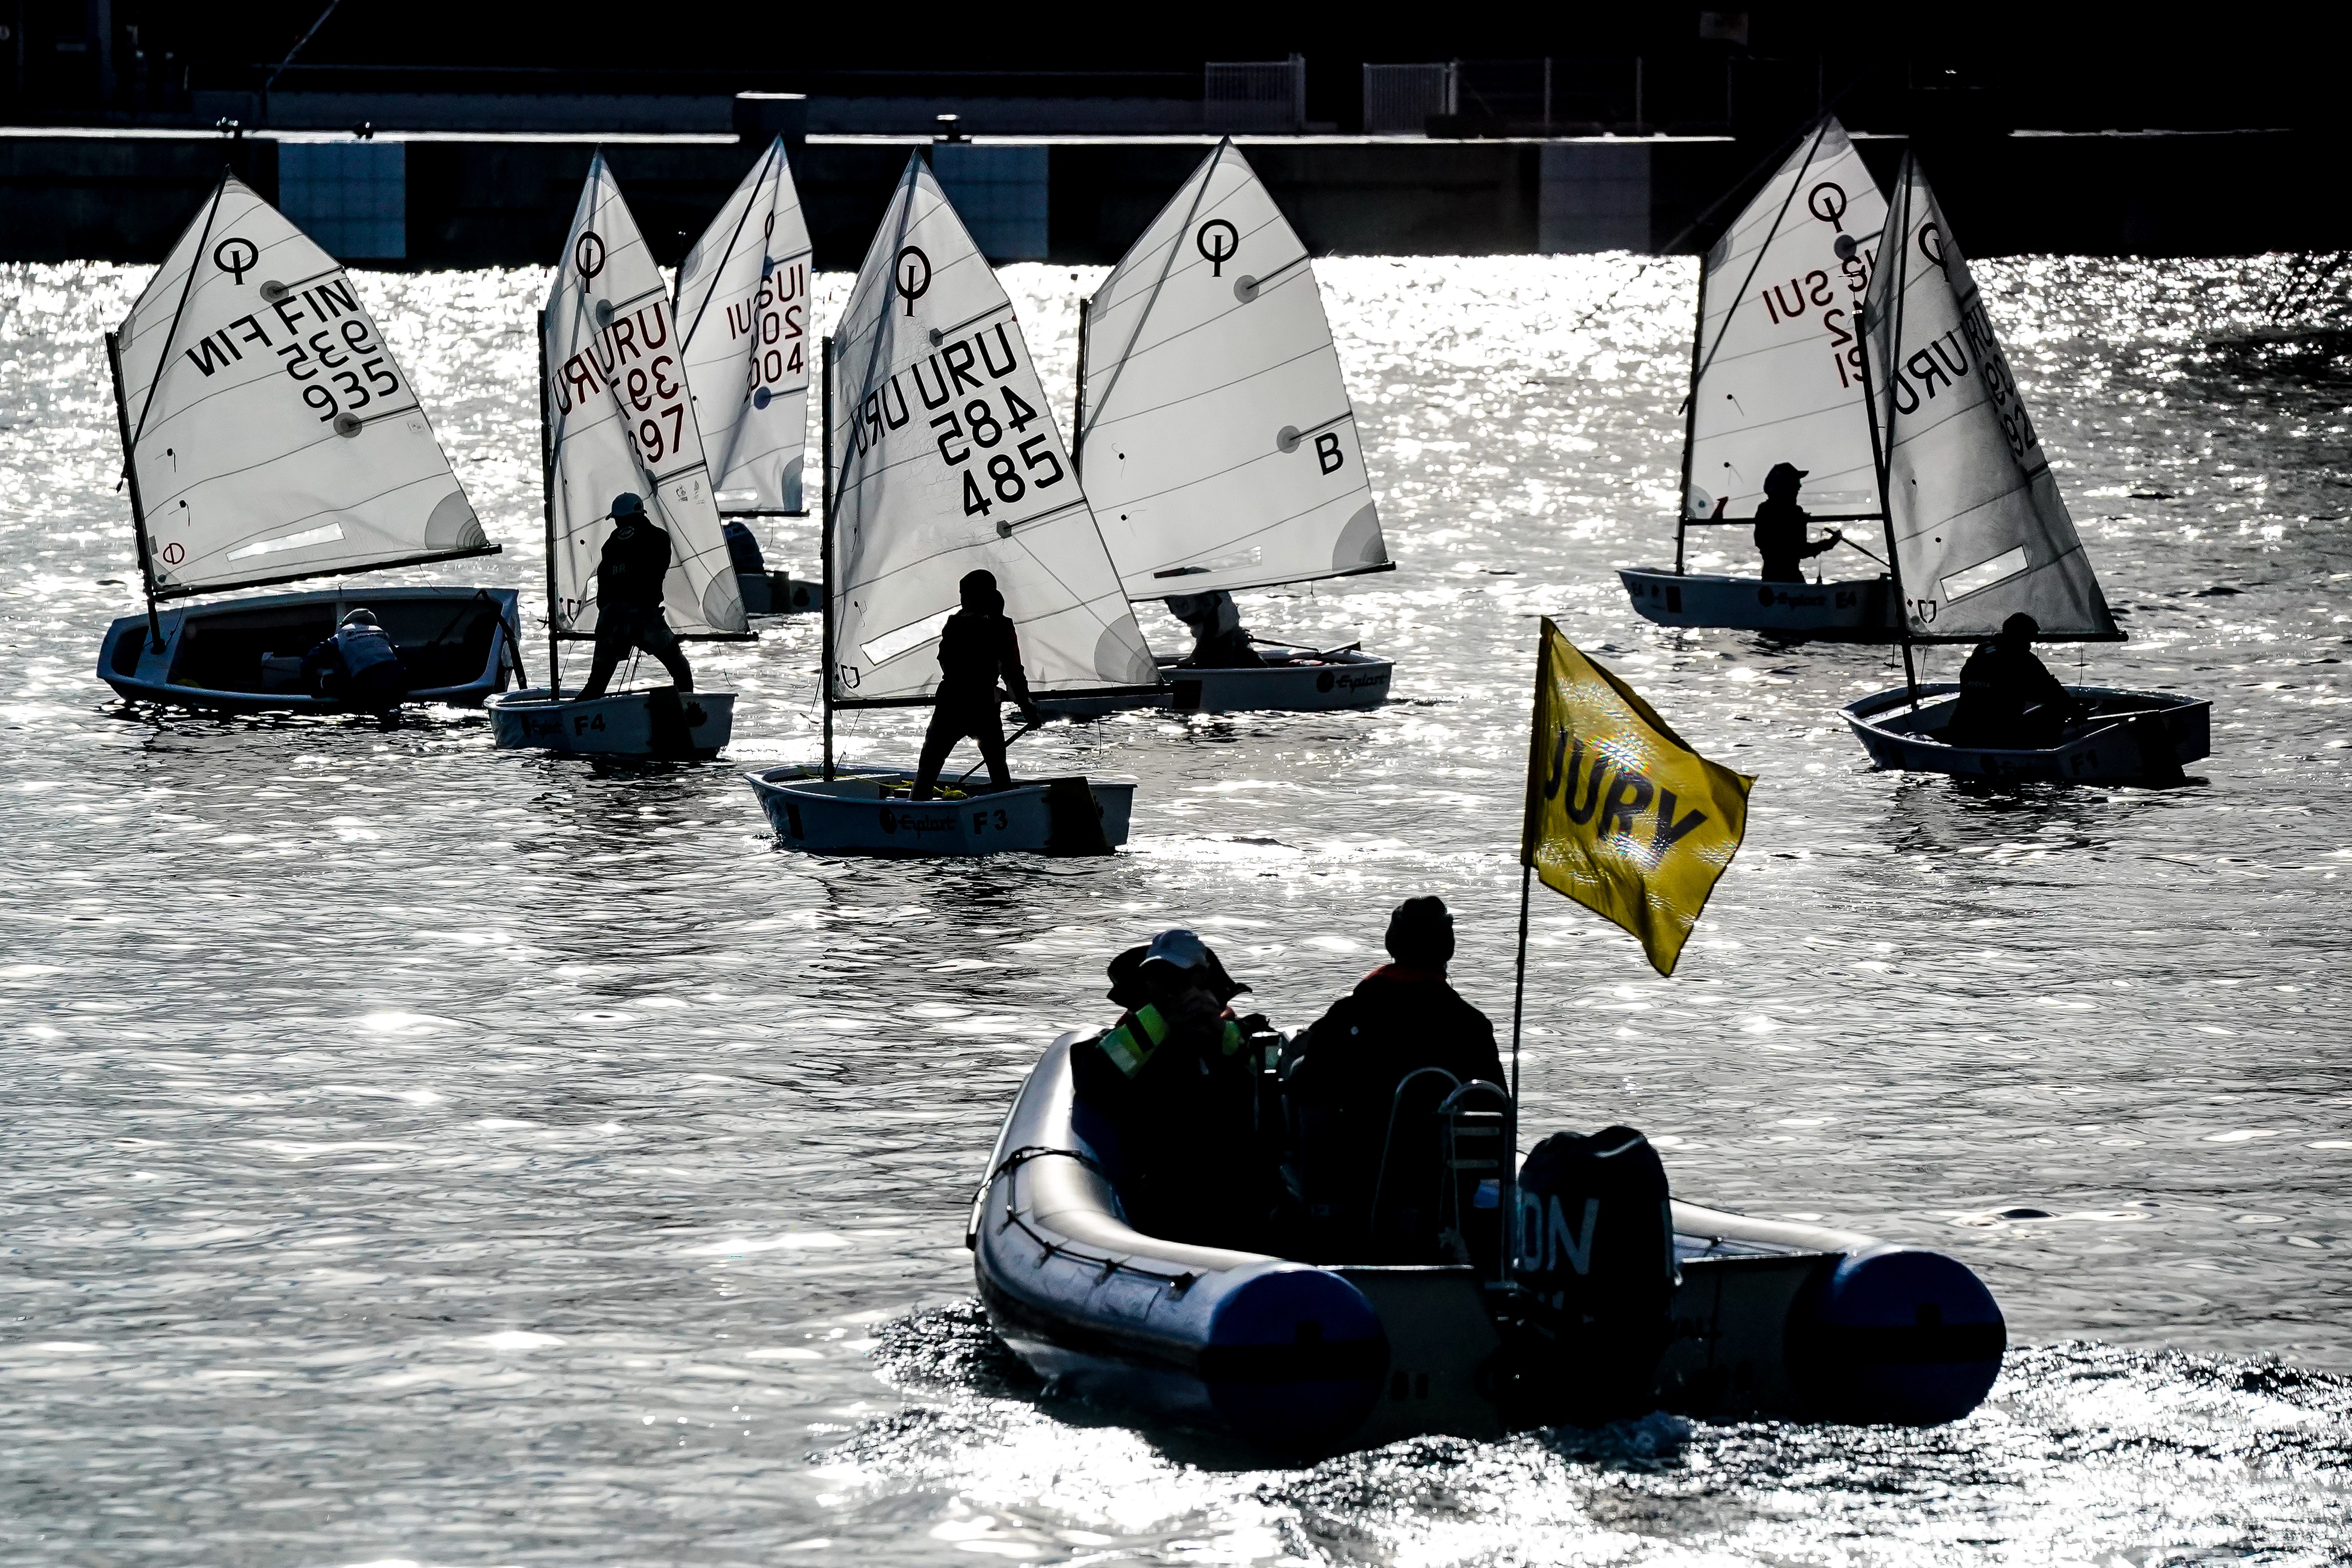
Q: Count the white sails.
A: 7